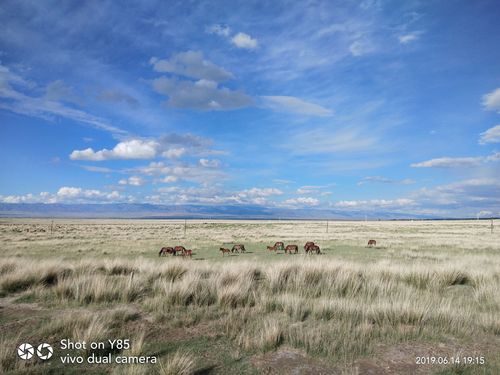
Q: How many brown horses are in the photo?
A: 11